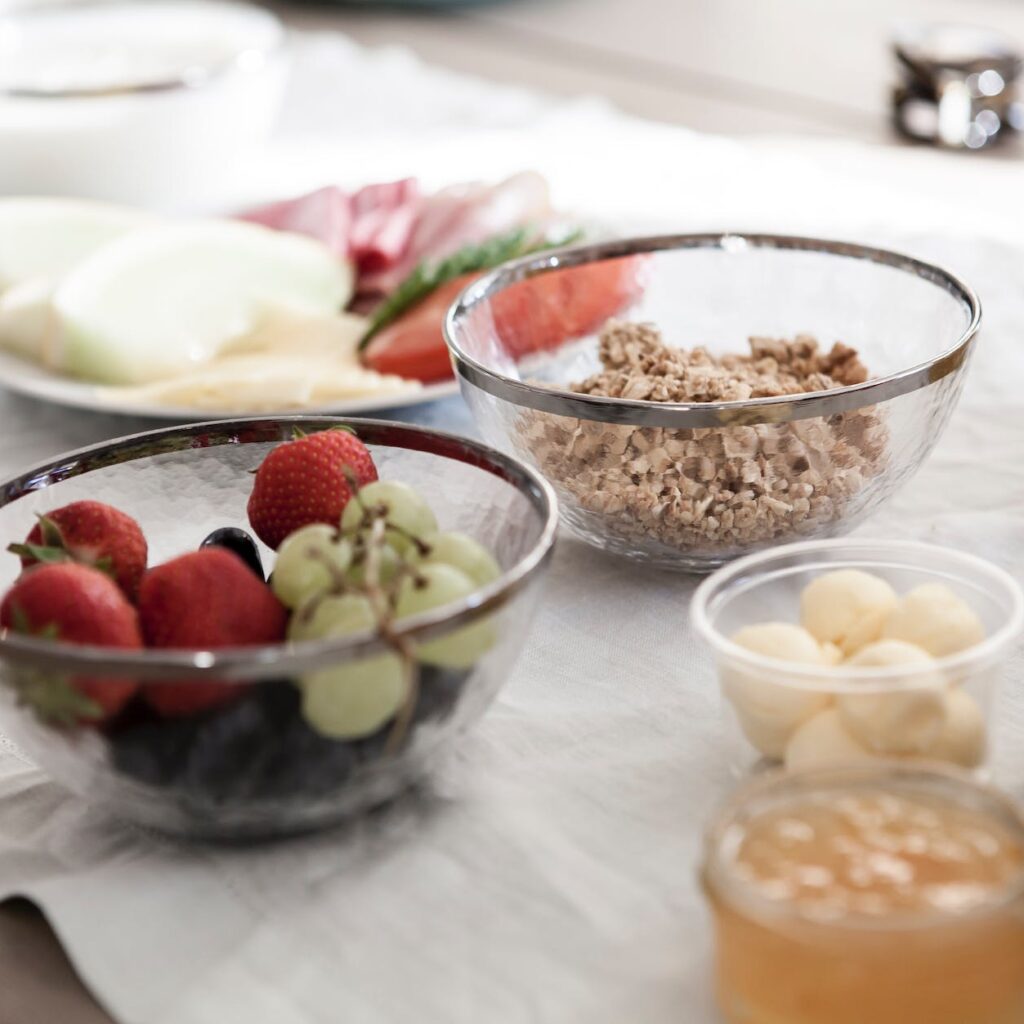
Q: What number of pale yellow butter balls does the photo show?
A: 6